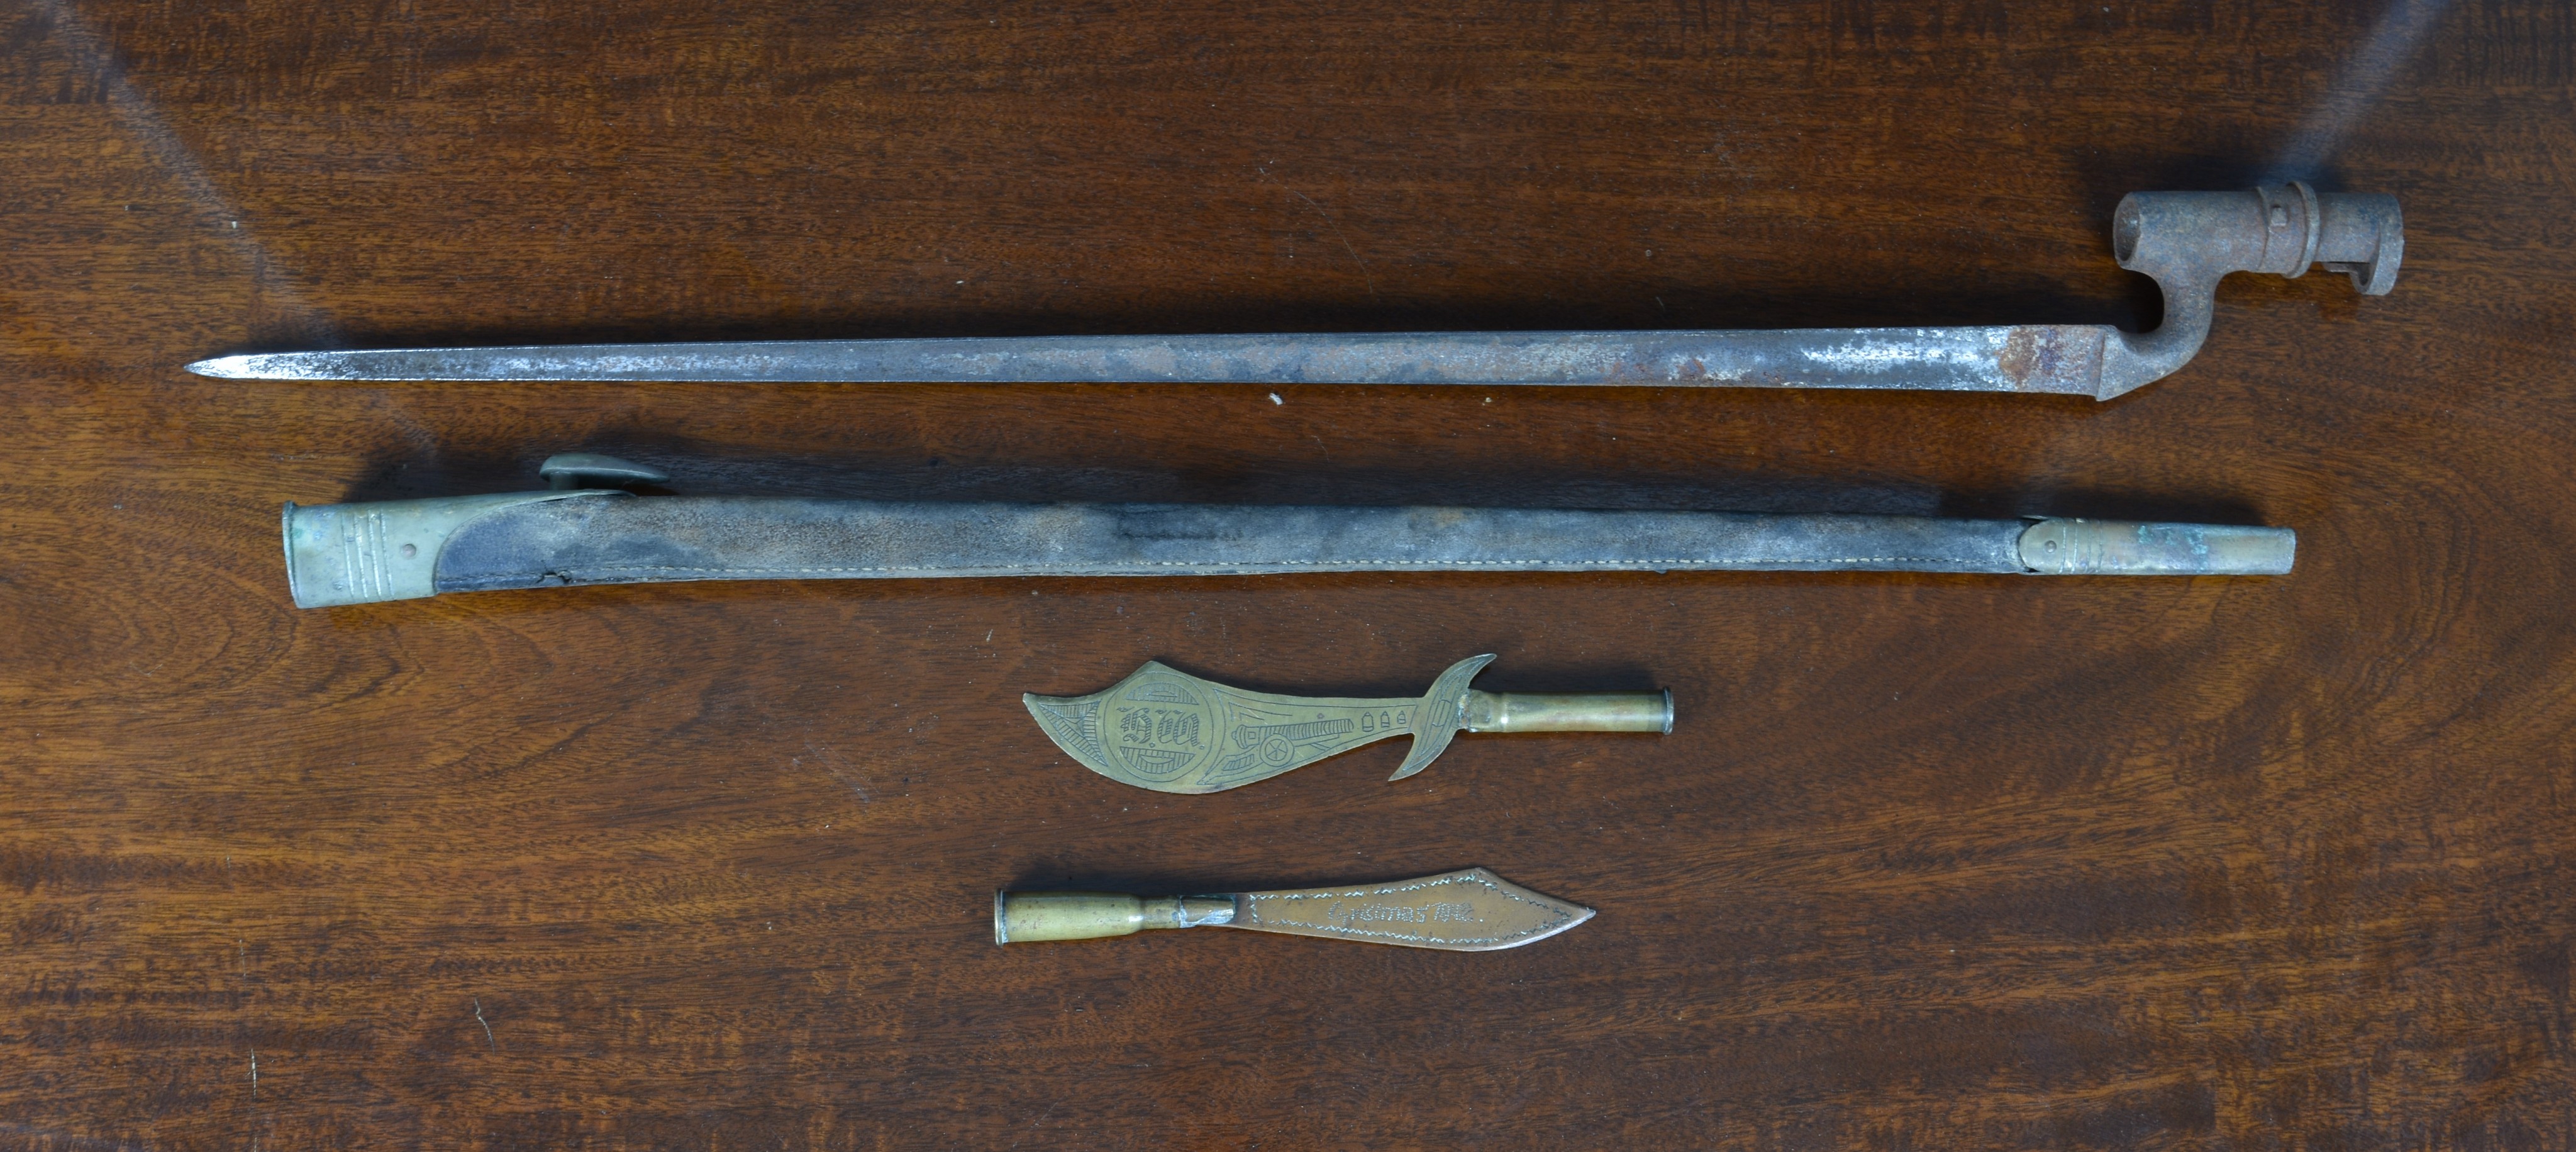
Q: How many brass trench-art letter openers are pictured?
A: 2